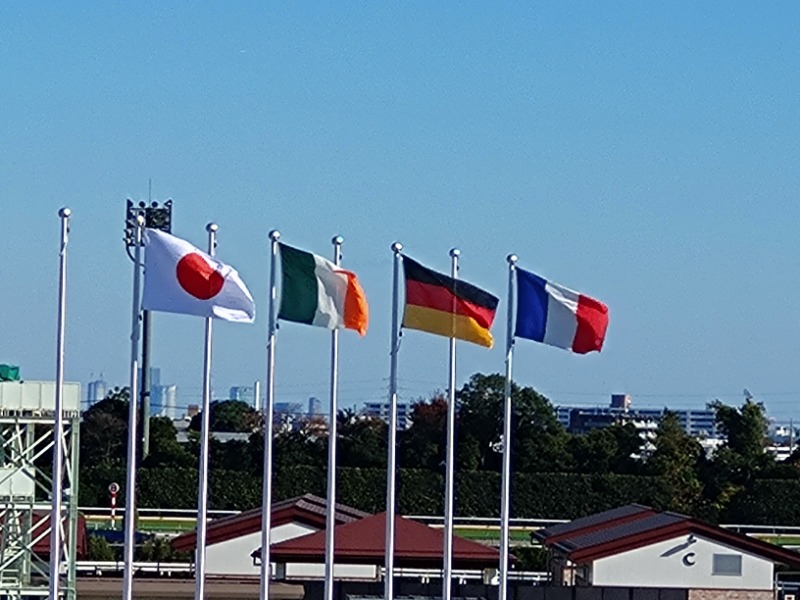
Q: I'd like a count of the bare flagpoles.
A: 4